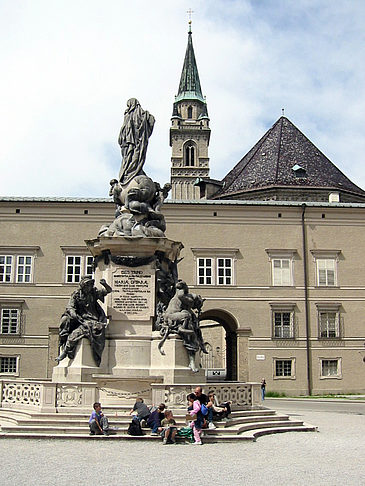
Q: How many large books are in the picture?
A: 0